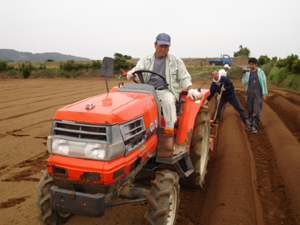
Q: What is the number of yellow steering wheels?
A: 0